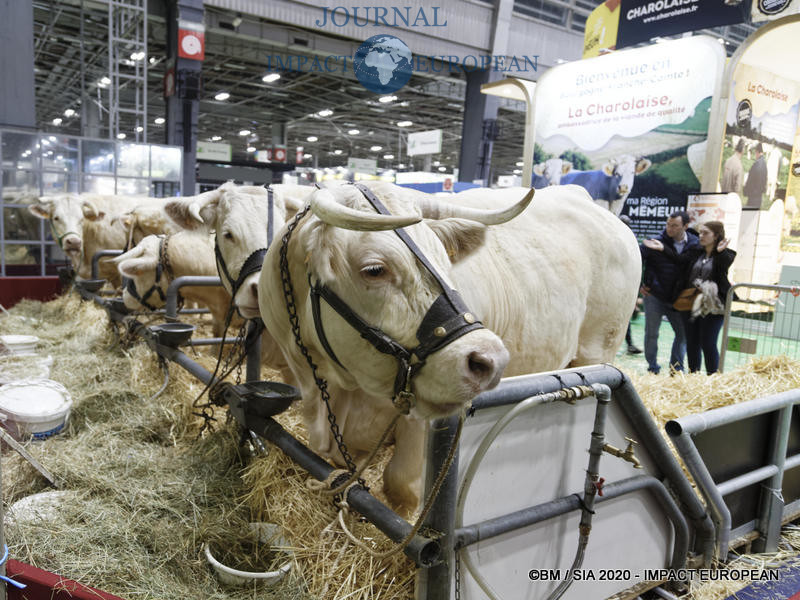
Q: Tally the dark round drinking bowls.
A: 4